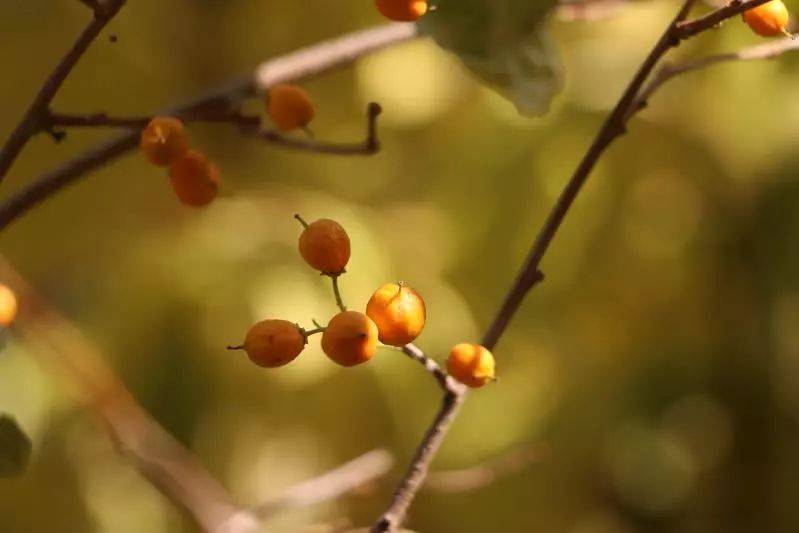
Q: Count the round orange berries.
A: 11